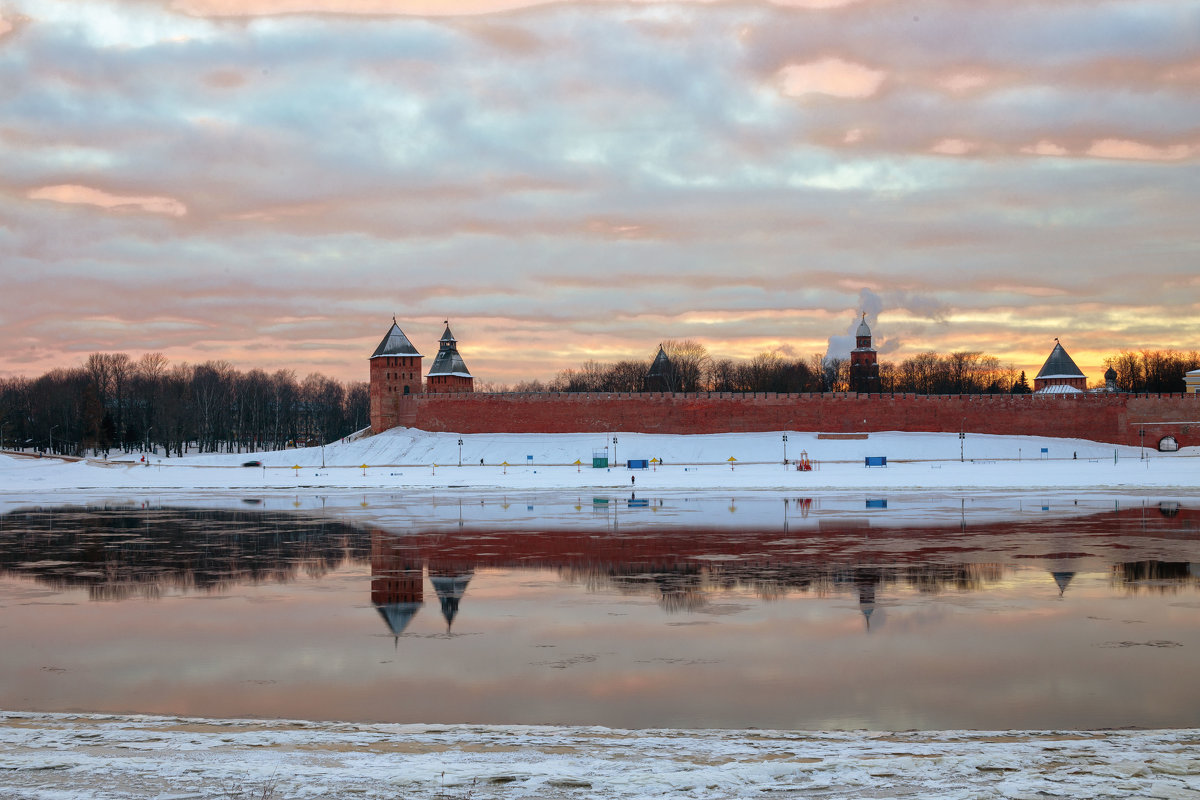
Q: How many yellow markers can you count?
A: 7